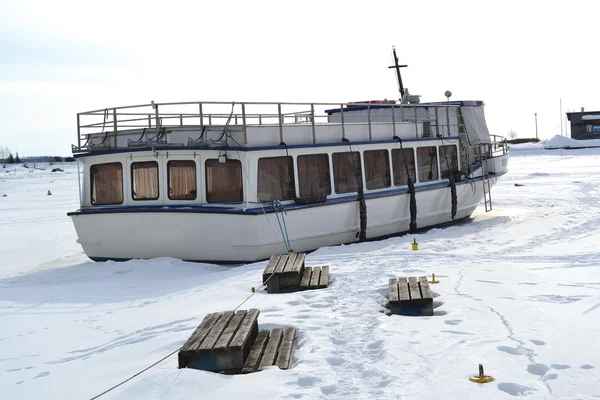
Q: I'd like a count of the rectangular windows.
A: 11